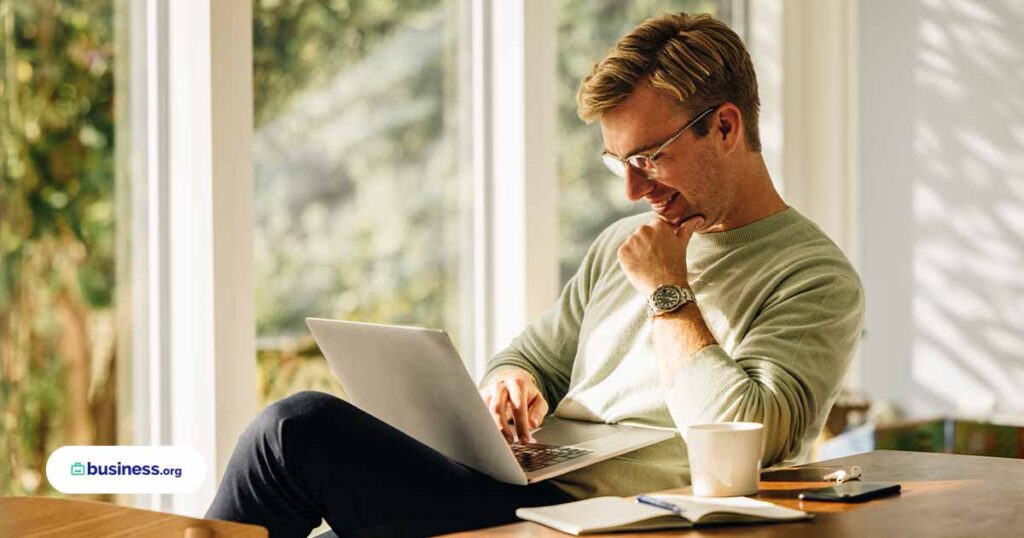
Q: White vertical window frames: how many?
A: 3